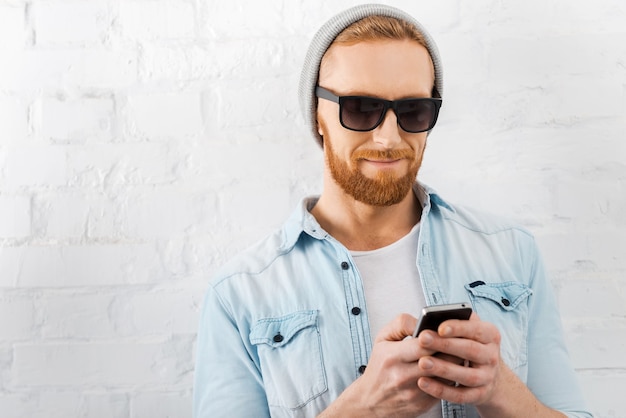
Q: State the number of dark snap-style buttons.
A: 5